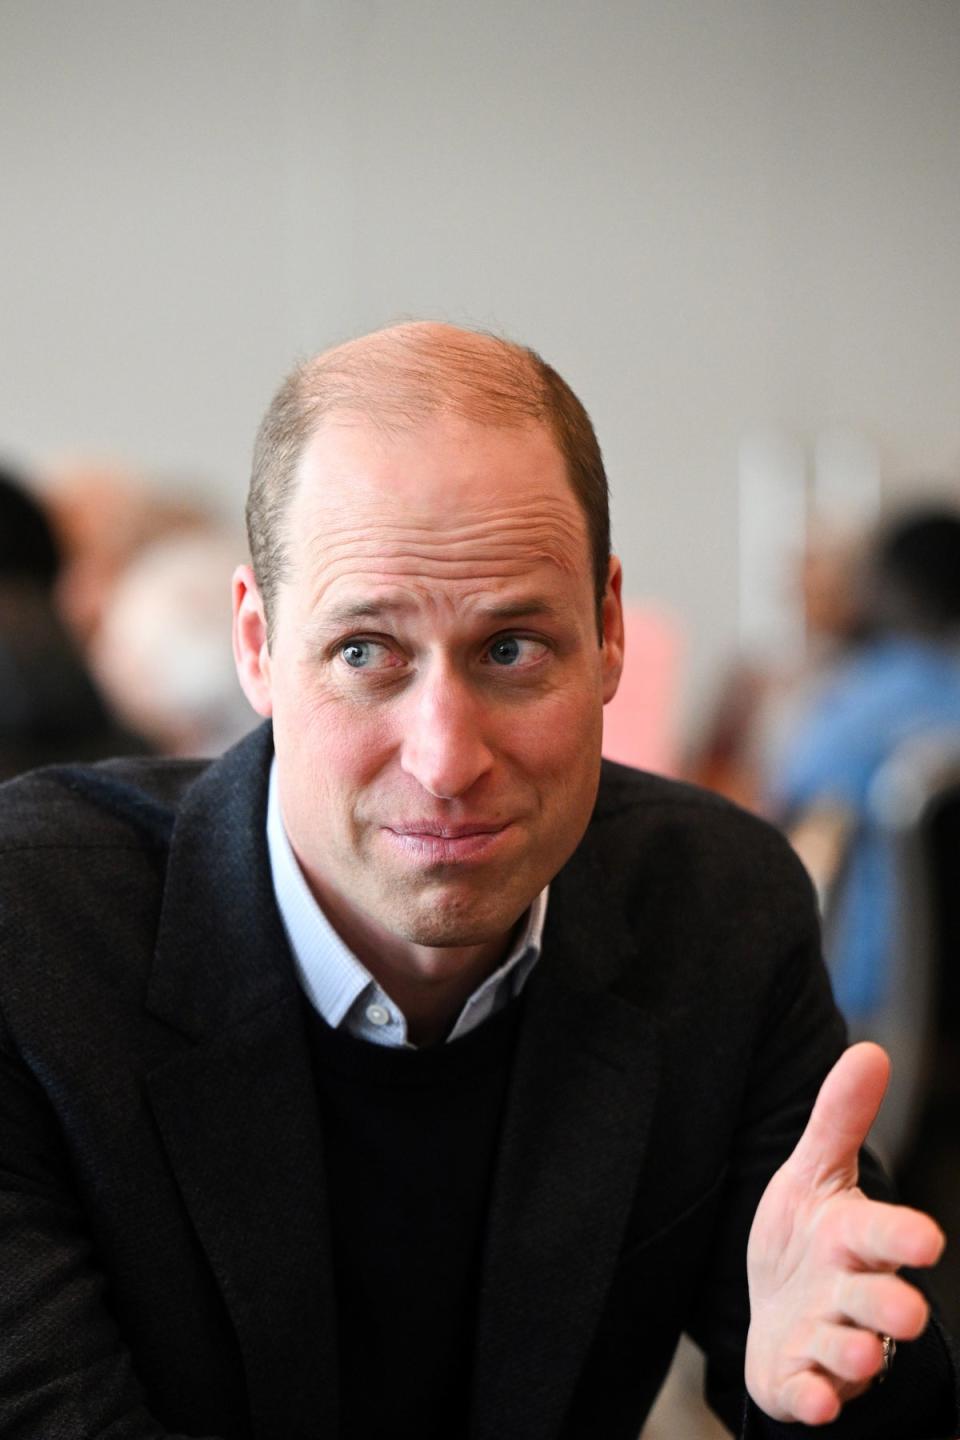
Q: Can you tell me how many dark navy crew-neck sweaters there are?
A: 1